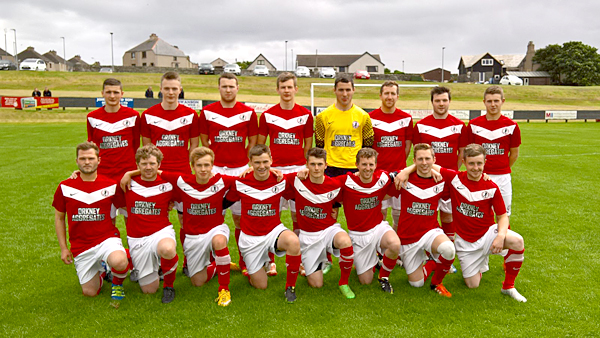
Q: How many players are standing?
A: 8